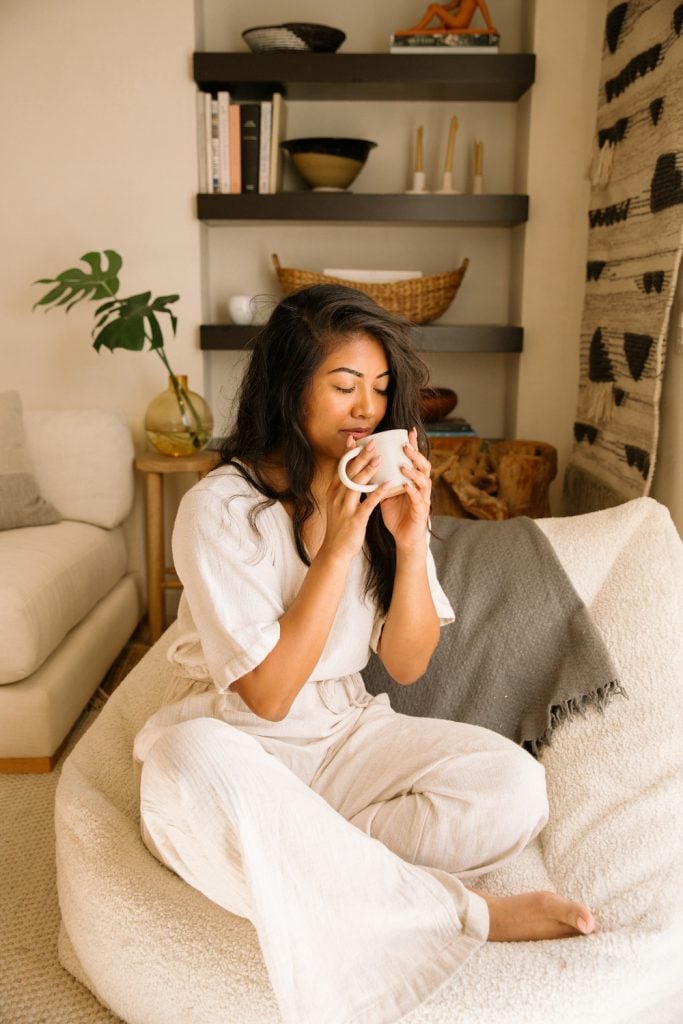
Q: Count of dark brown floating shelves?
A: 3